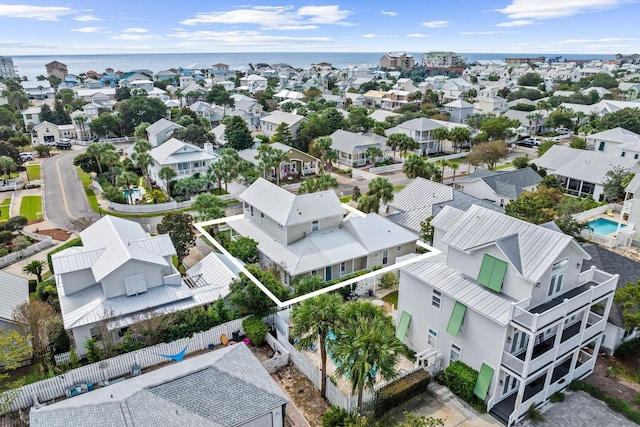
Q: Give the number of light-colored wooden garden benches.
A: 0